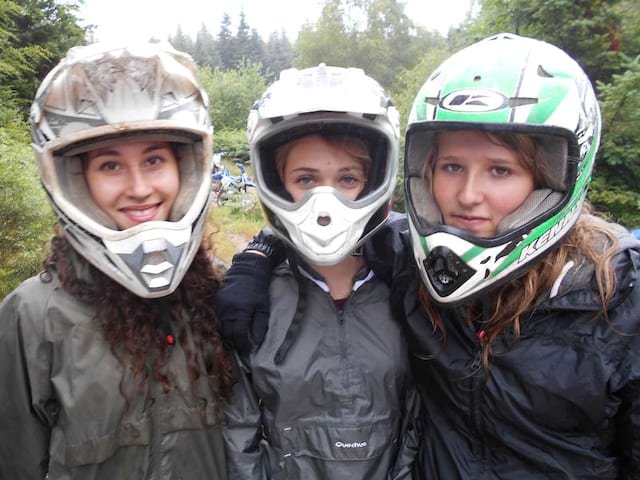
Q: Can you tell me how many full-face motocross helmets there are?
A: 3